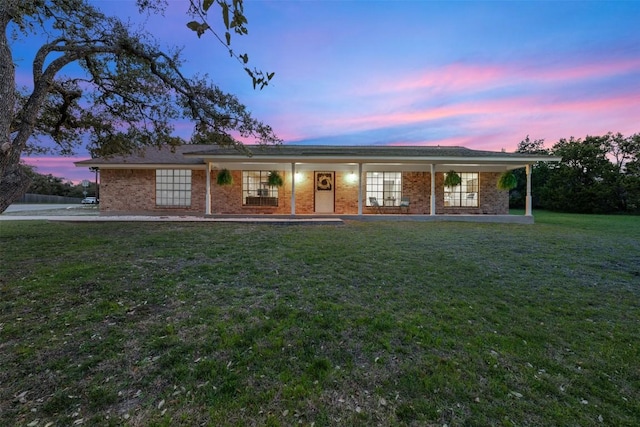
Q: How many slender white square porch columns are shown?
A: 5